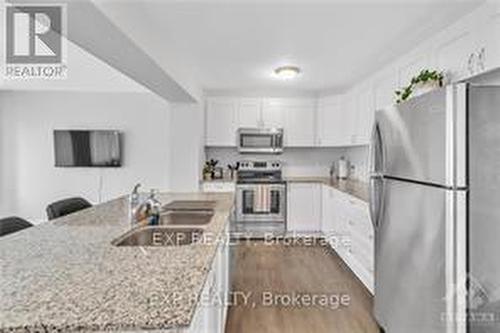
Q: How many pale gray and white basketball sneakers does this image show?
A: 0